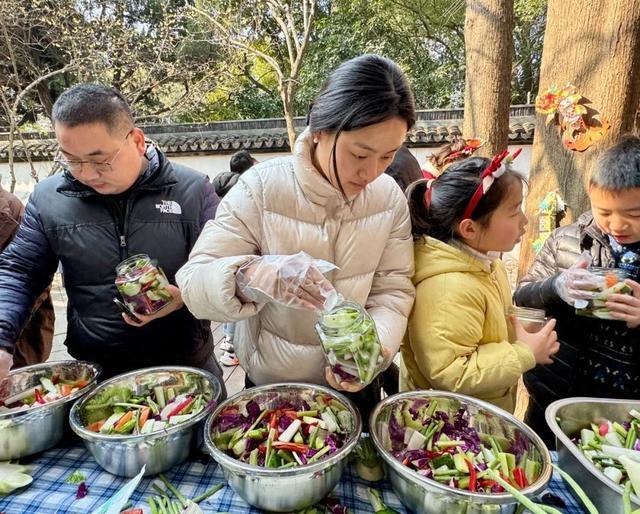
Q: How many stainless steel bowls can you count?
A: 5